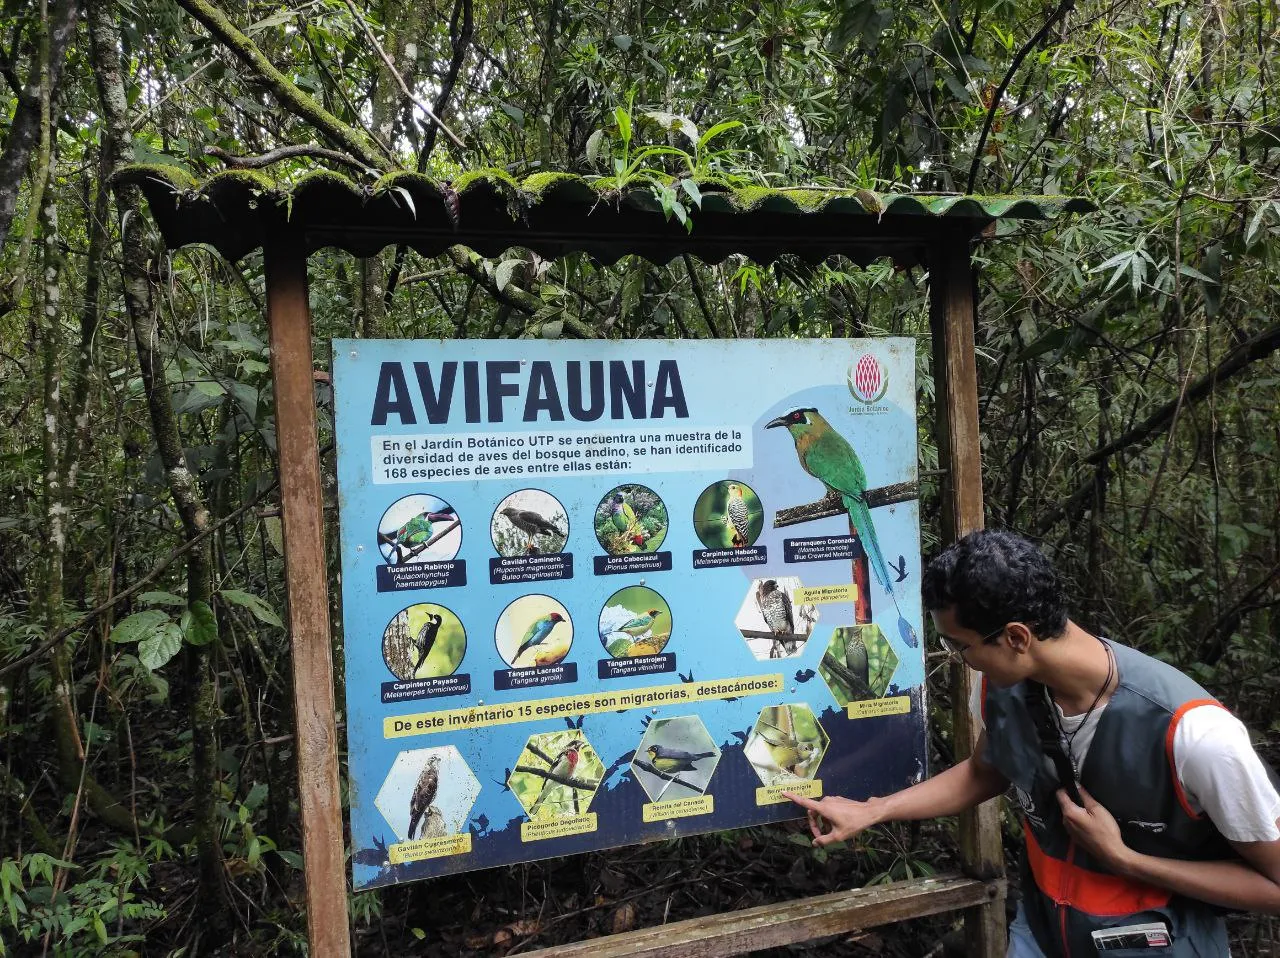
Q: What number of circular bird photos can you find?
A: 7